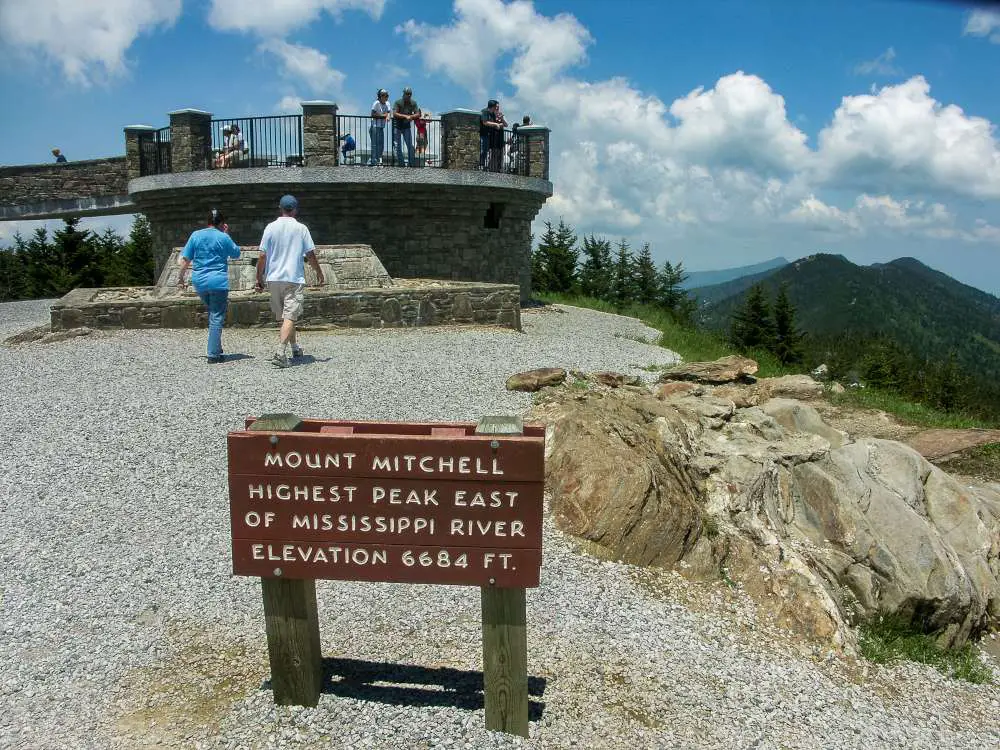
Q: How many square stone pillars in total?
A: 5